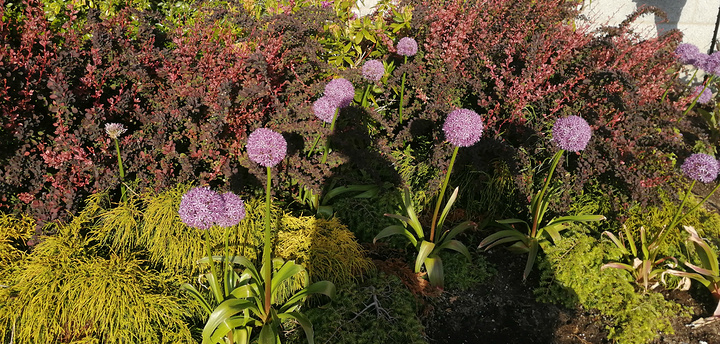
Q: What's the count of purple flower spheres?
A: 14